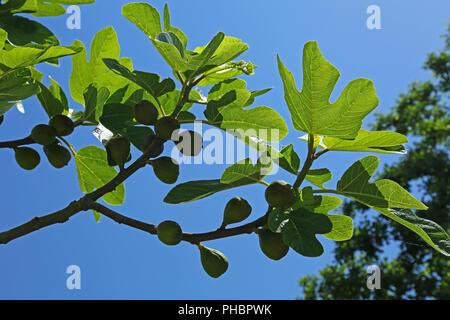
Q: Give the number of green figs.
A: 15